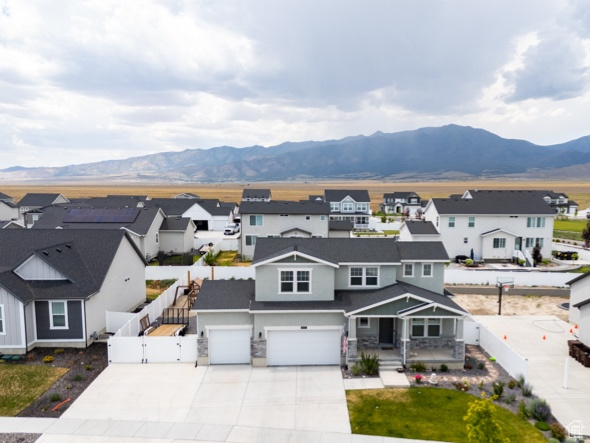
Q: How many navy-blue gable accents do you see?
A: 0